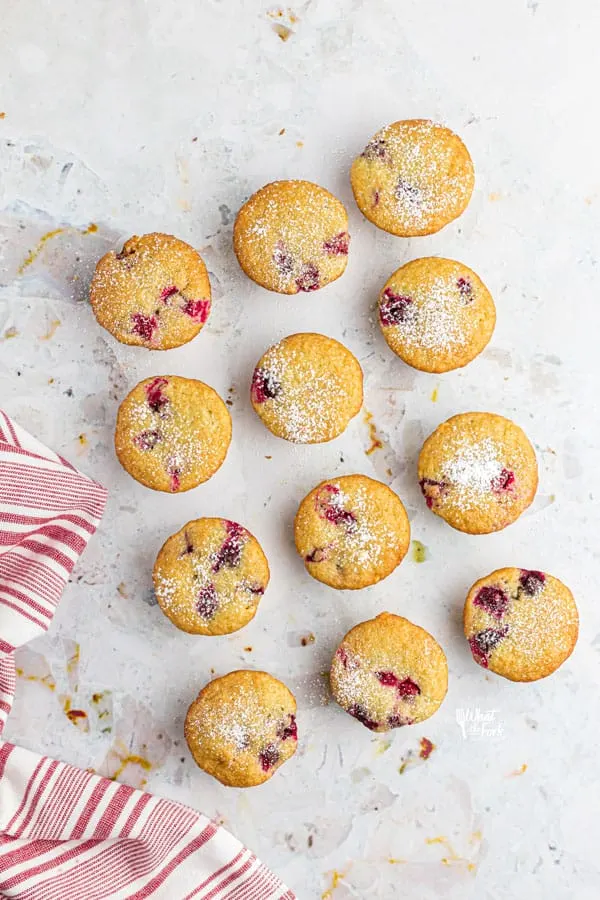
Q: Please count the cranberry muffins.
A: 12